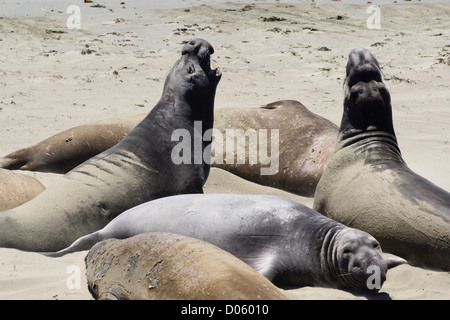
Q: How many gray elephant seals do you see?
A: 3